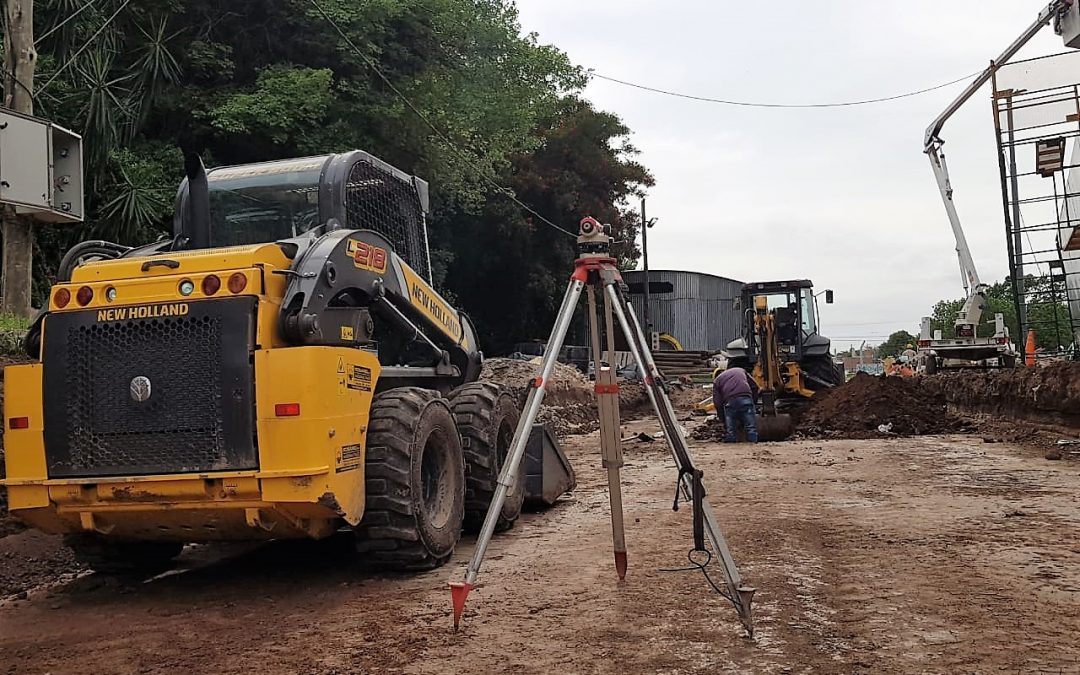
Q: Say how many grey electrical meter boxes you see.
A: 1